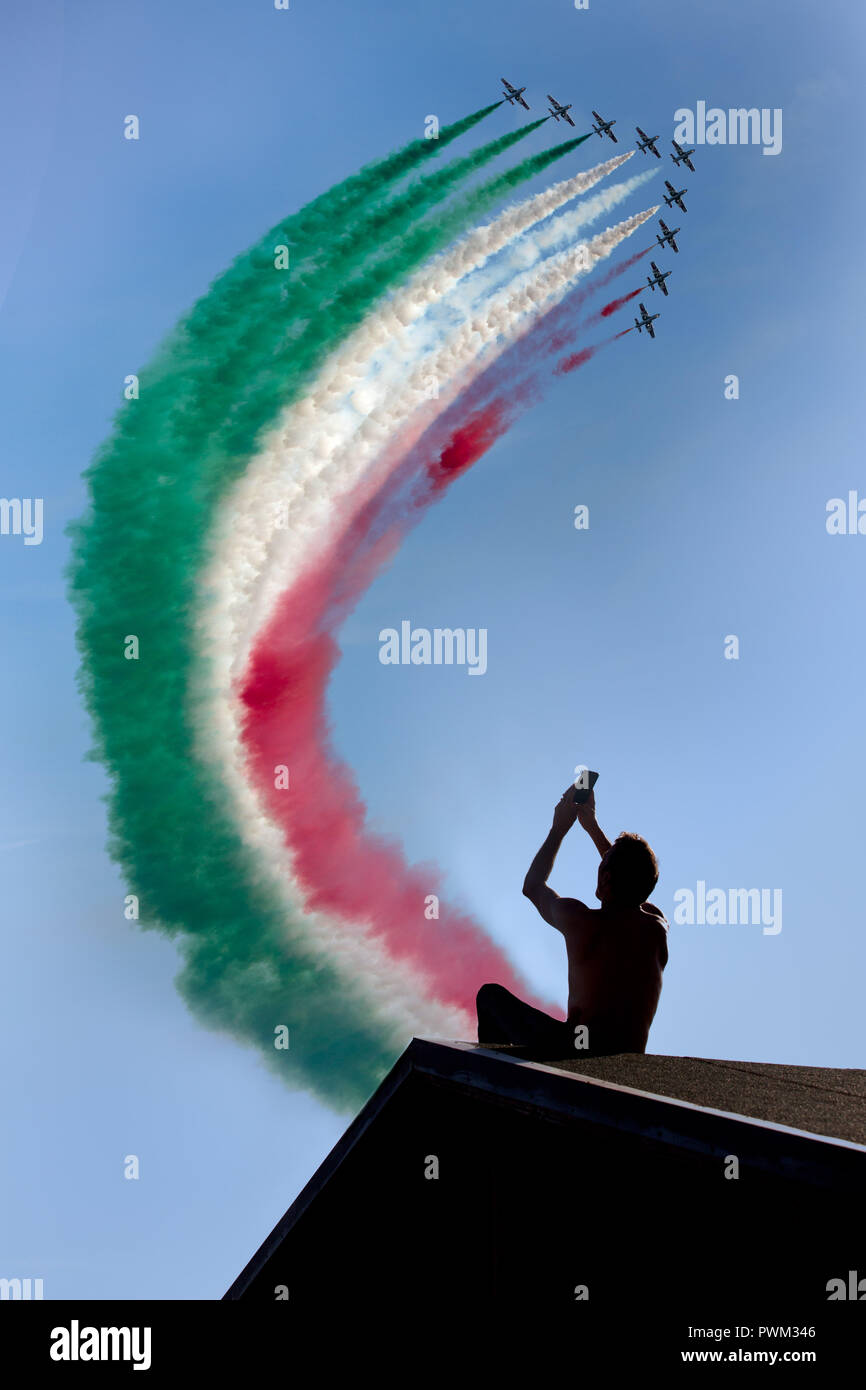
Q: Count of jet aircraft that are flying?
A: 9